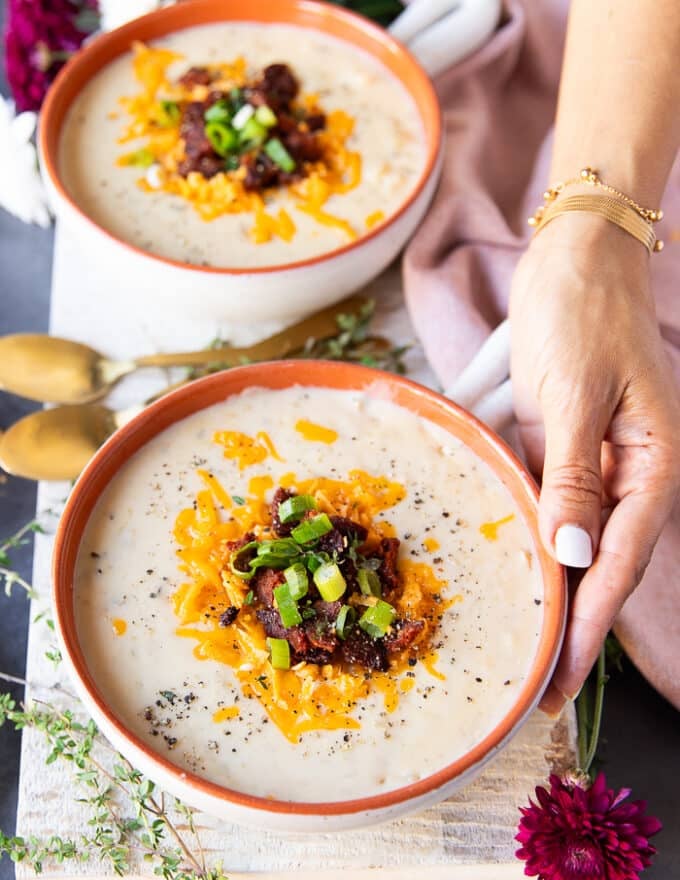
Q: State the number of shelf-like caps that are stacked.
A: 0